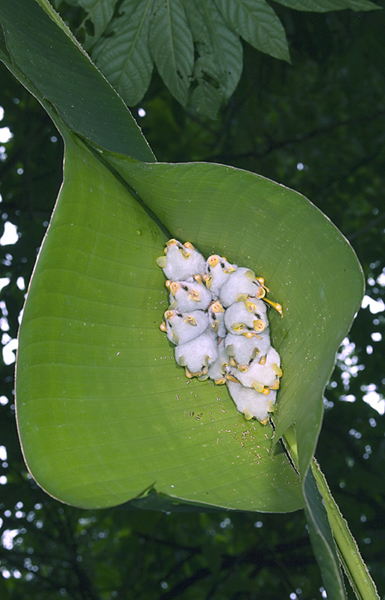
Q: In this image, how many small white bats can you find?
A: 12